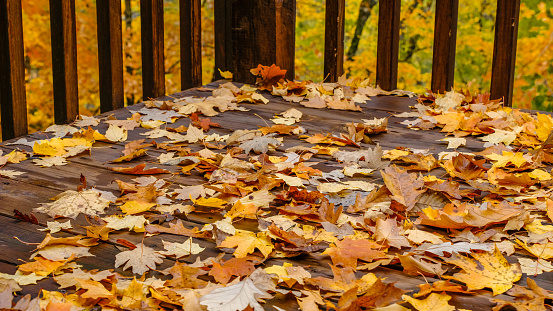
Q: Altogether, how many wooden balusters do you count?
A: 9